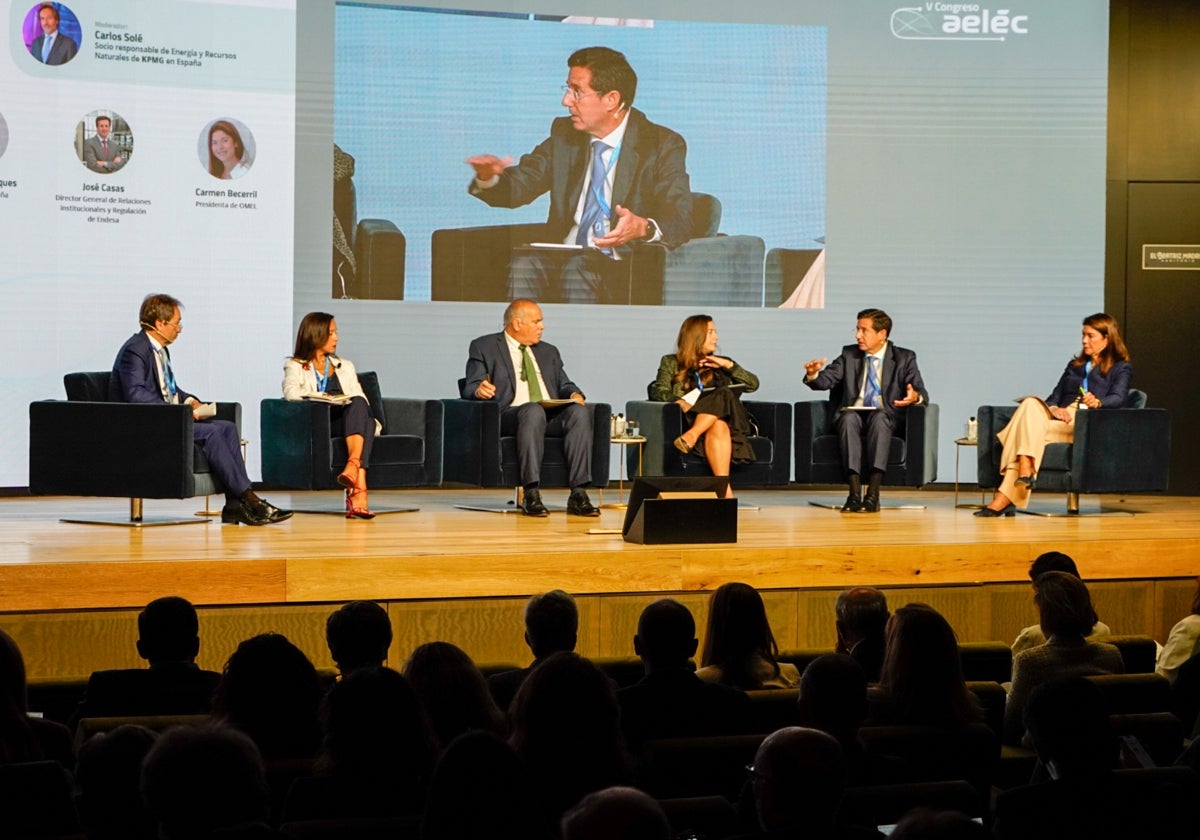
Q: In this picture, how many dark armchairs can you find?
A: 6